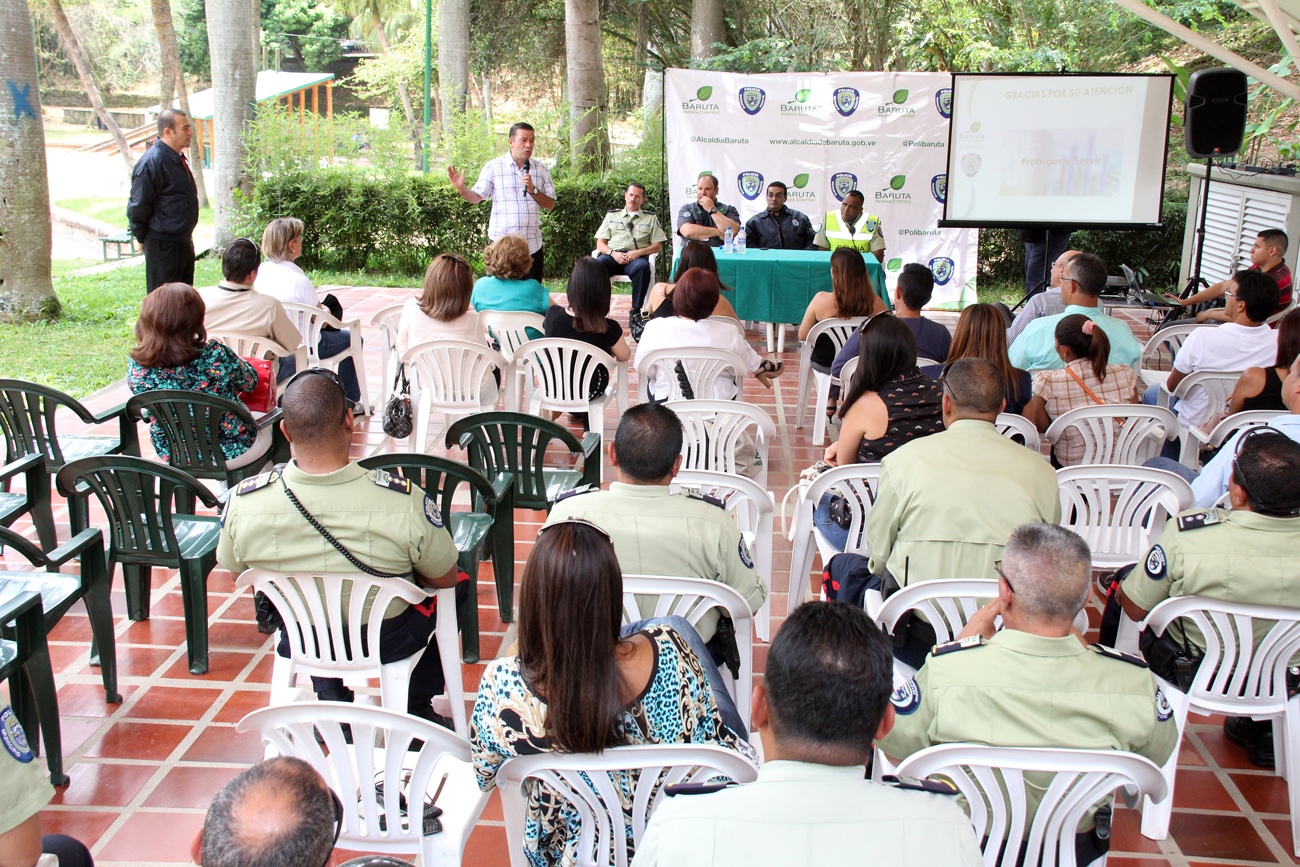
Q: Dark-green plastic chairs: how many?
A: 8